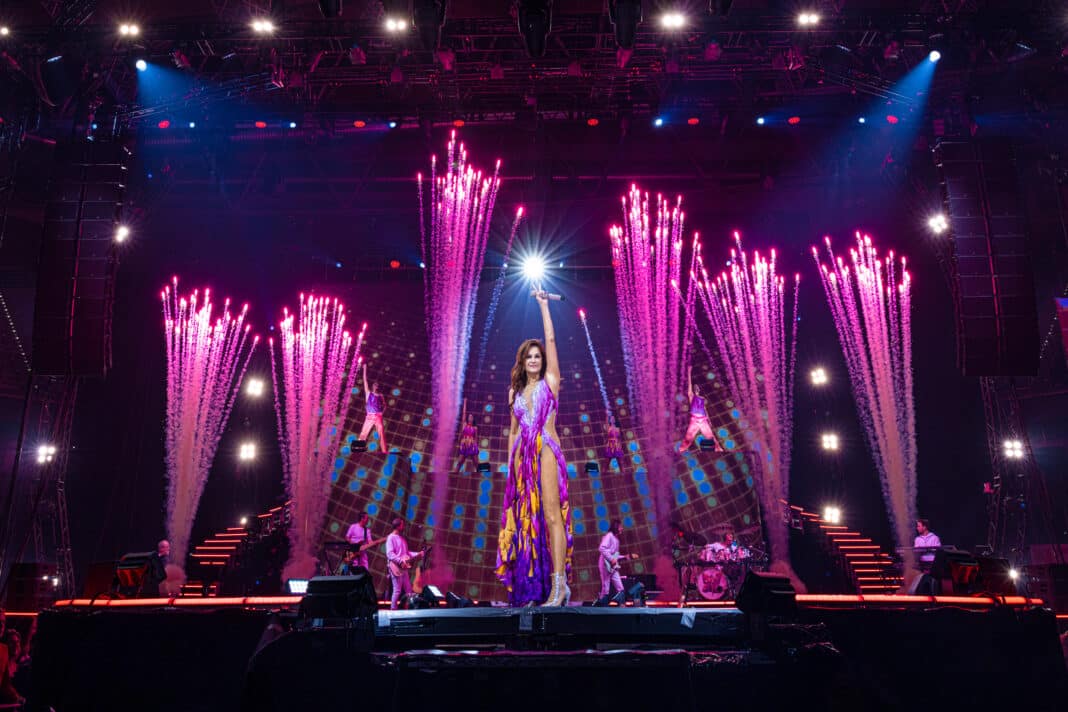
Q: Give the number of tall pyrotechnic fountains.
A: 6